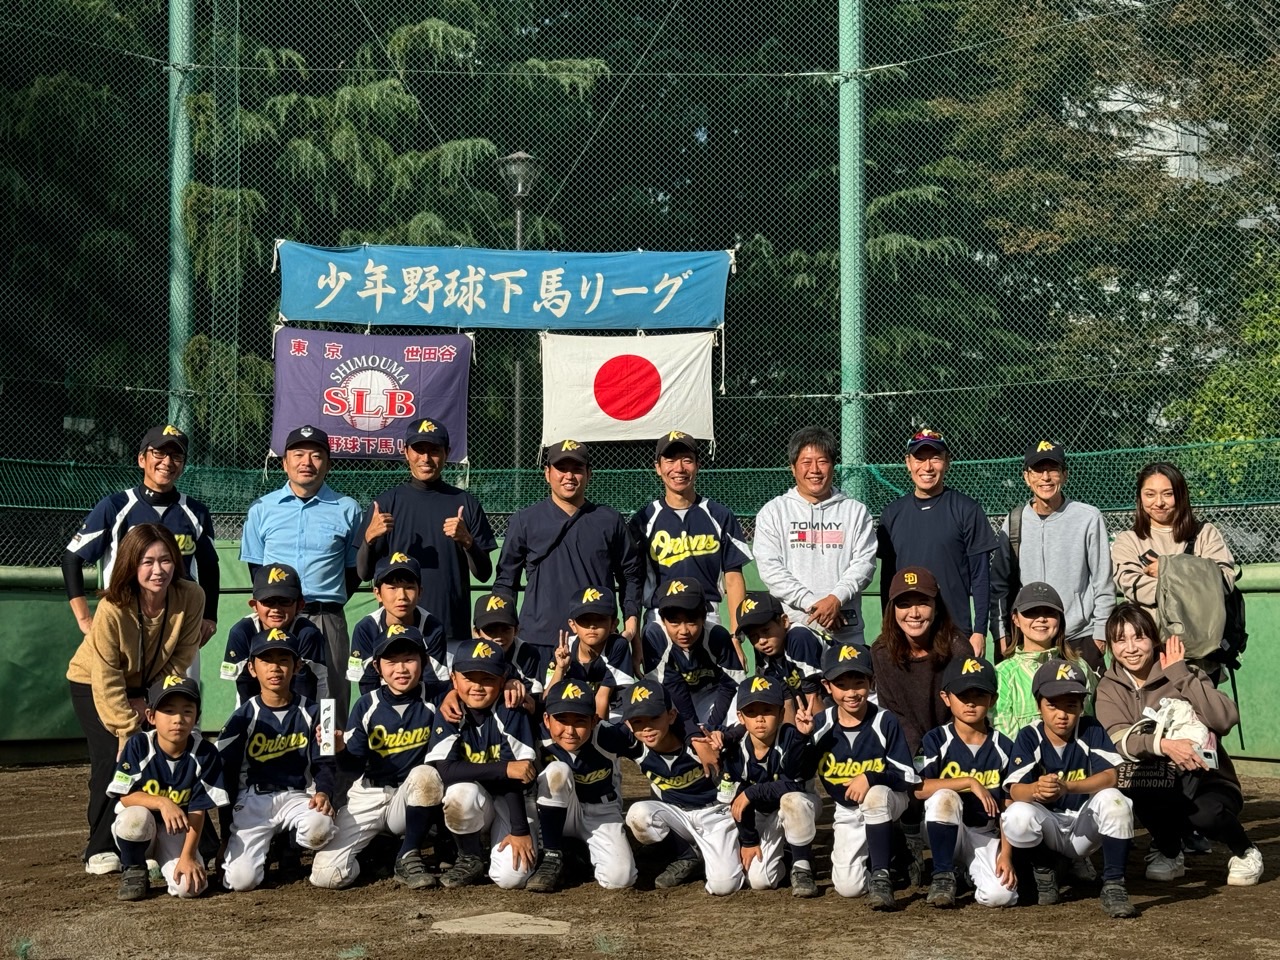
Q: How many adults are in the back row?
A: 9